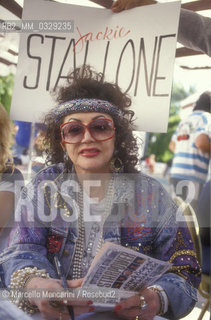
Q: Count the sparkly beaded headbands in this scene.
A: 1